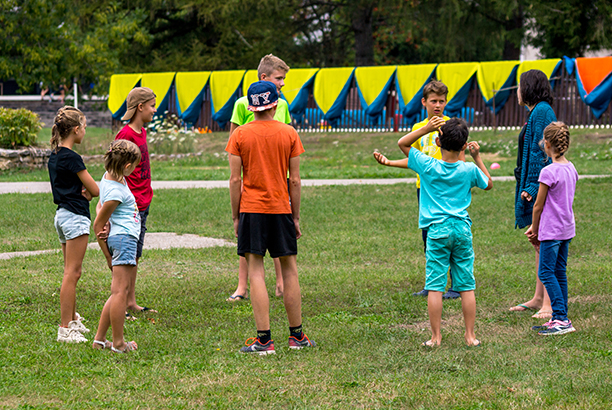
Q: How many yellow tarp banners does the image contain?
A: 12